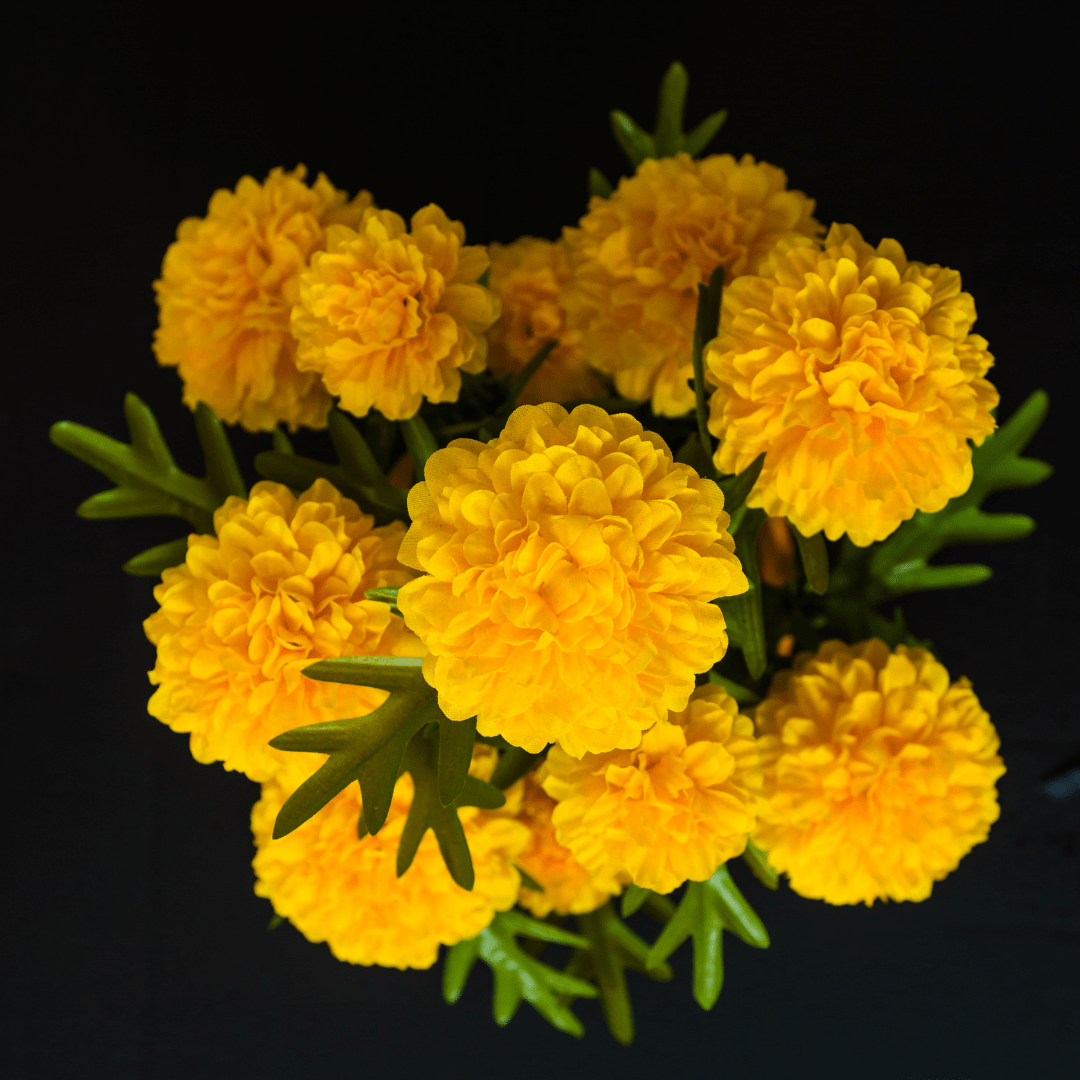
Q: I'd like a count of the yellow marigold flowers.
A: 11